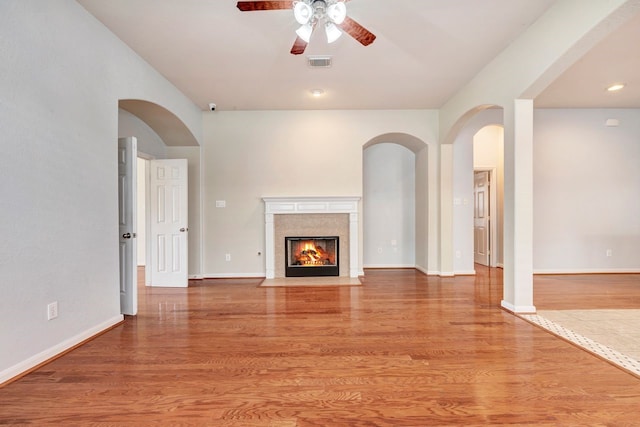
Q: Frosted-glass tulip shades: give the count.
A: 4